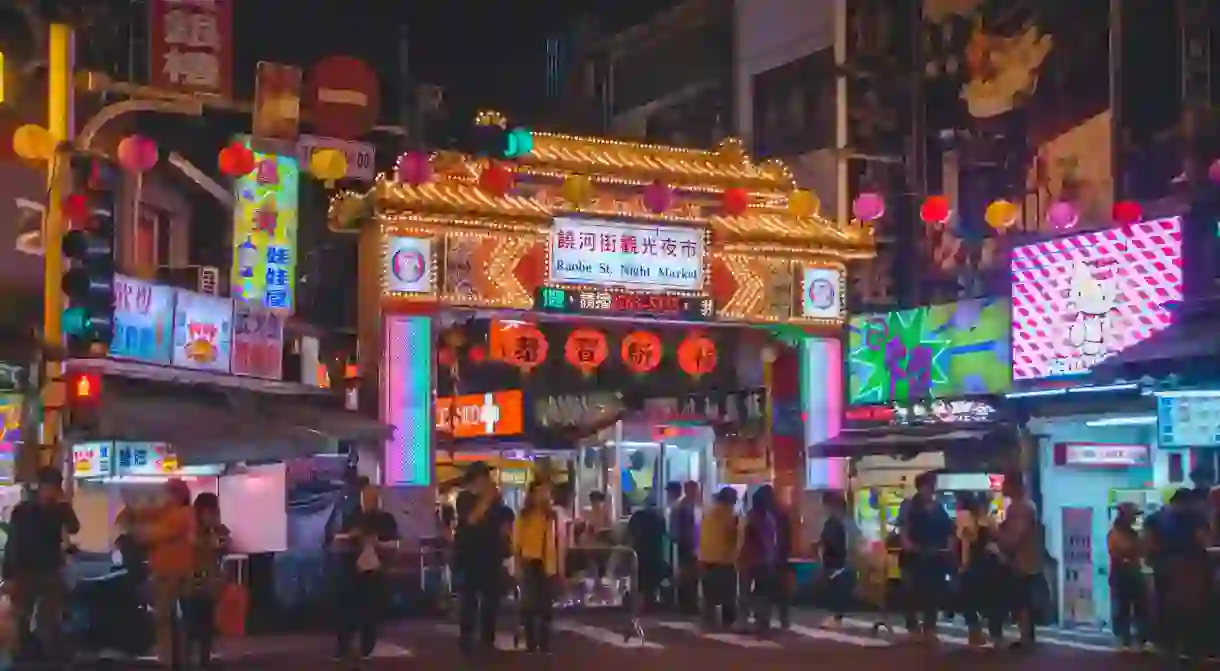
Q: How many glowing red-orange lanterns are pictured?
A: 4